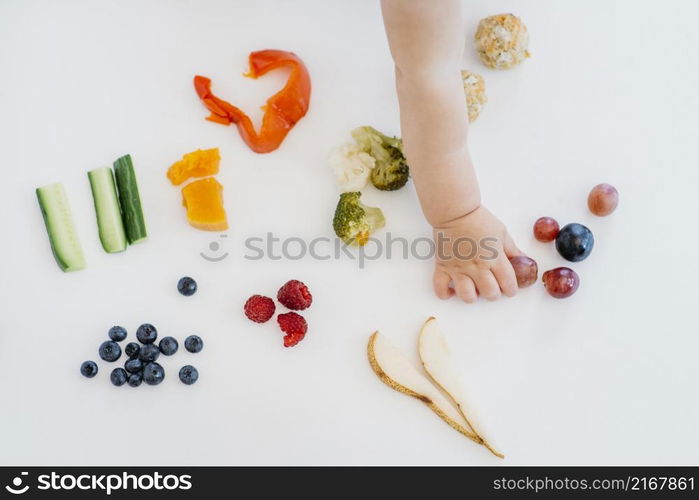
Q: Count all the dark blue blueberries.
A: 14